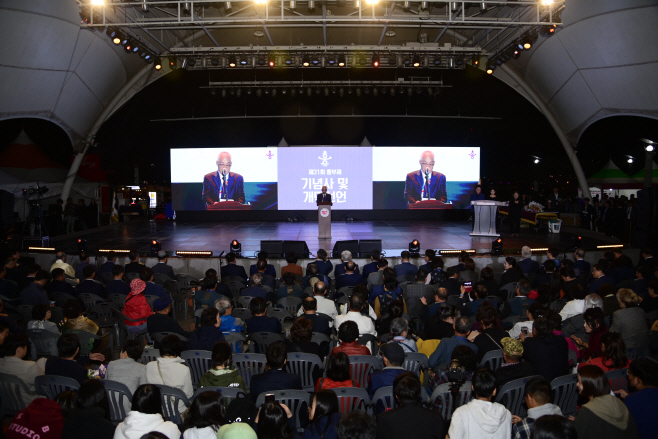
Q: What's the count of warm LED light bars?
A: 6